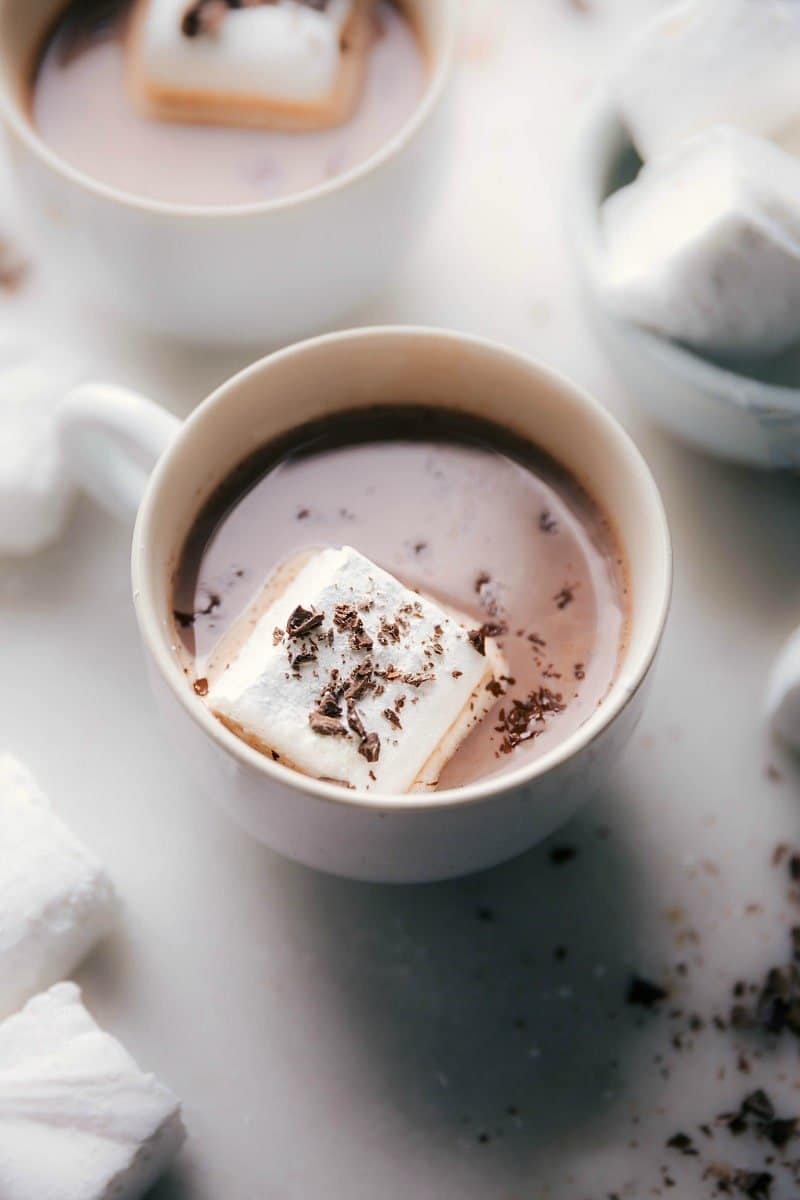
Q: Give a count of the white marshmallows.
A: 7